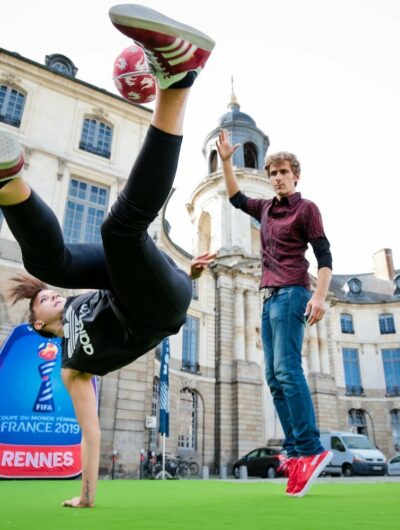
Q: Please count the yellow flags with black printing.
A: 0